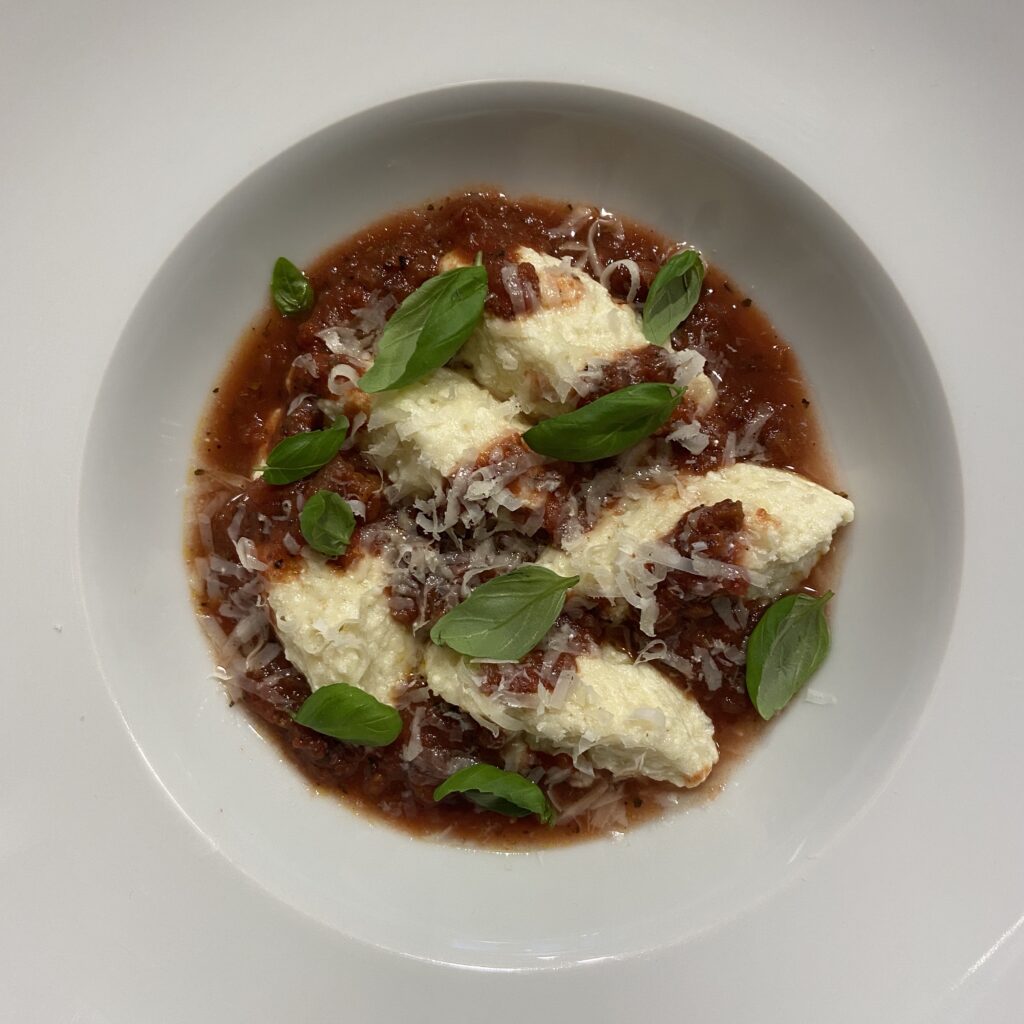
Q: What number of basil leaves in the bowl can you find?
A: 10